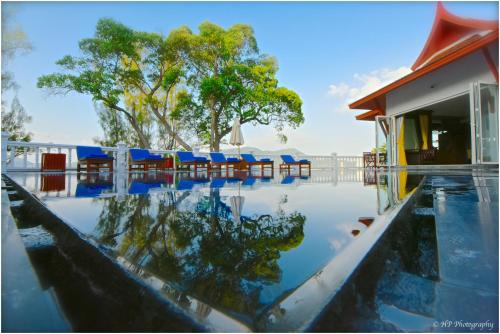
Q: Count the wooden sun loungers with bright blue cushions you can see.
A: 6